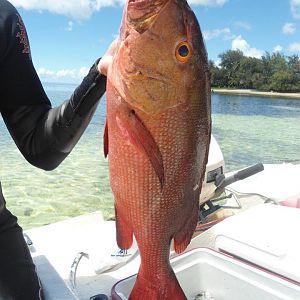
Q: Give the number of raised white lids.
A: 1